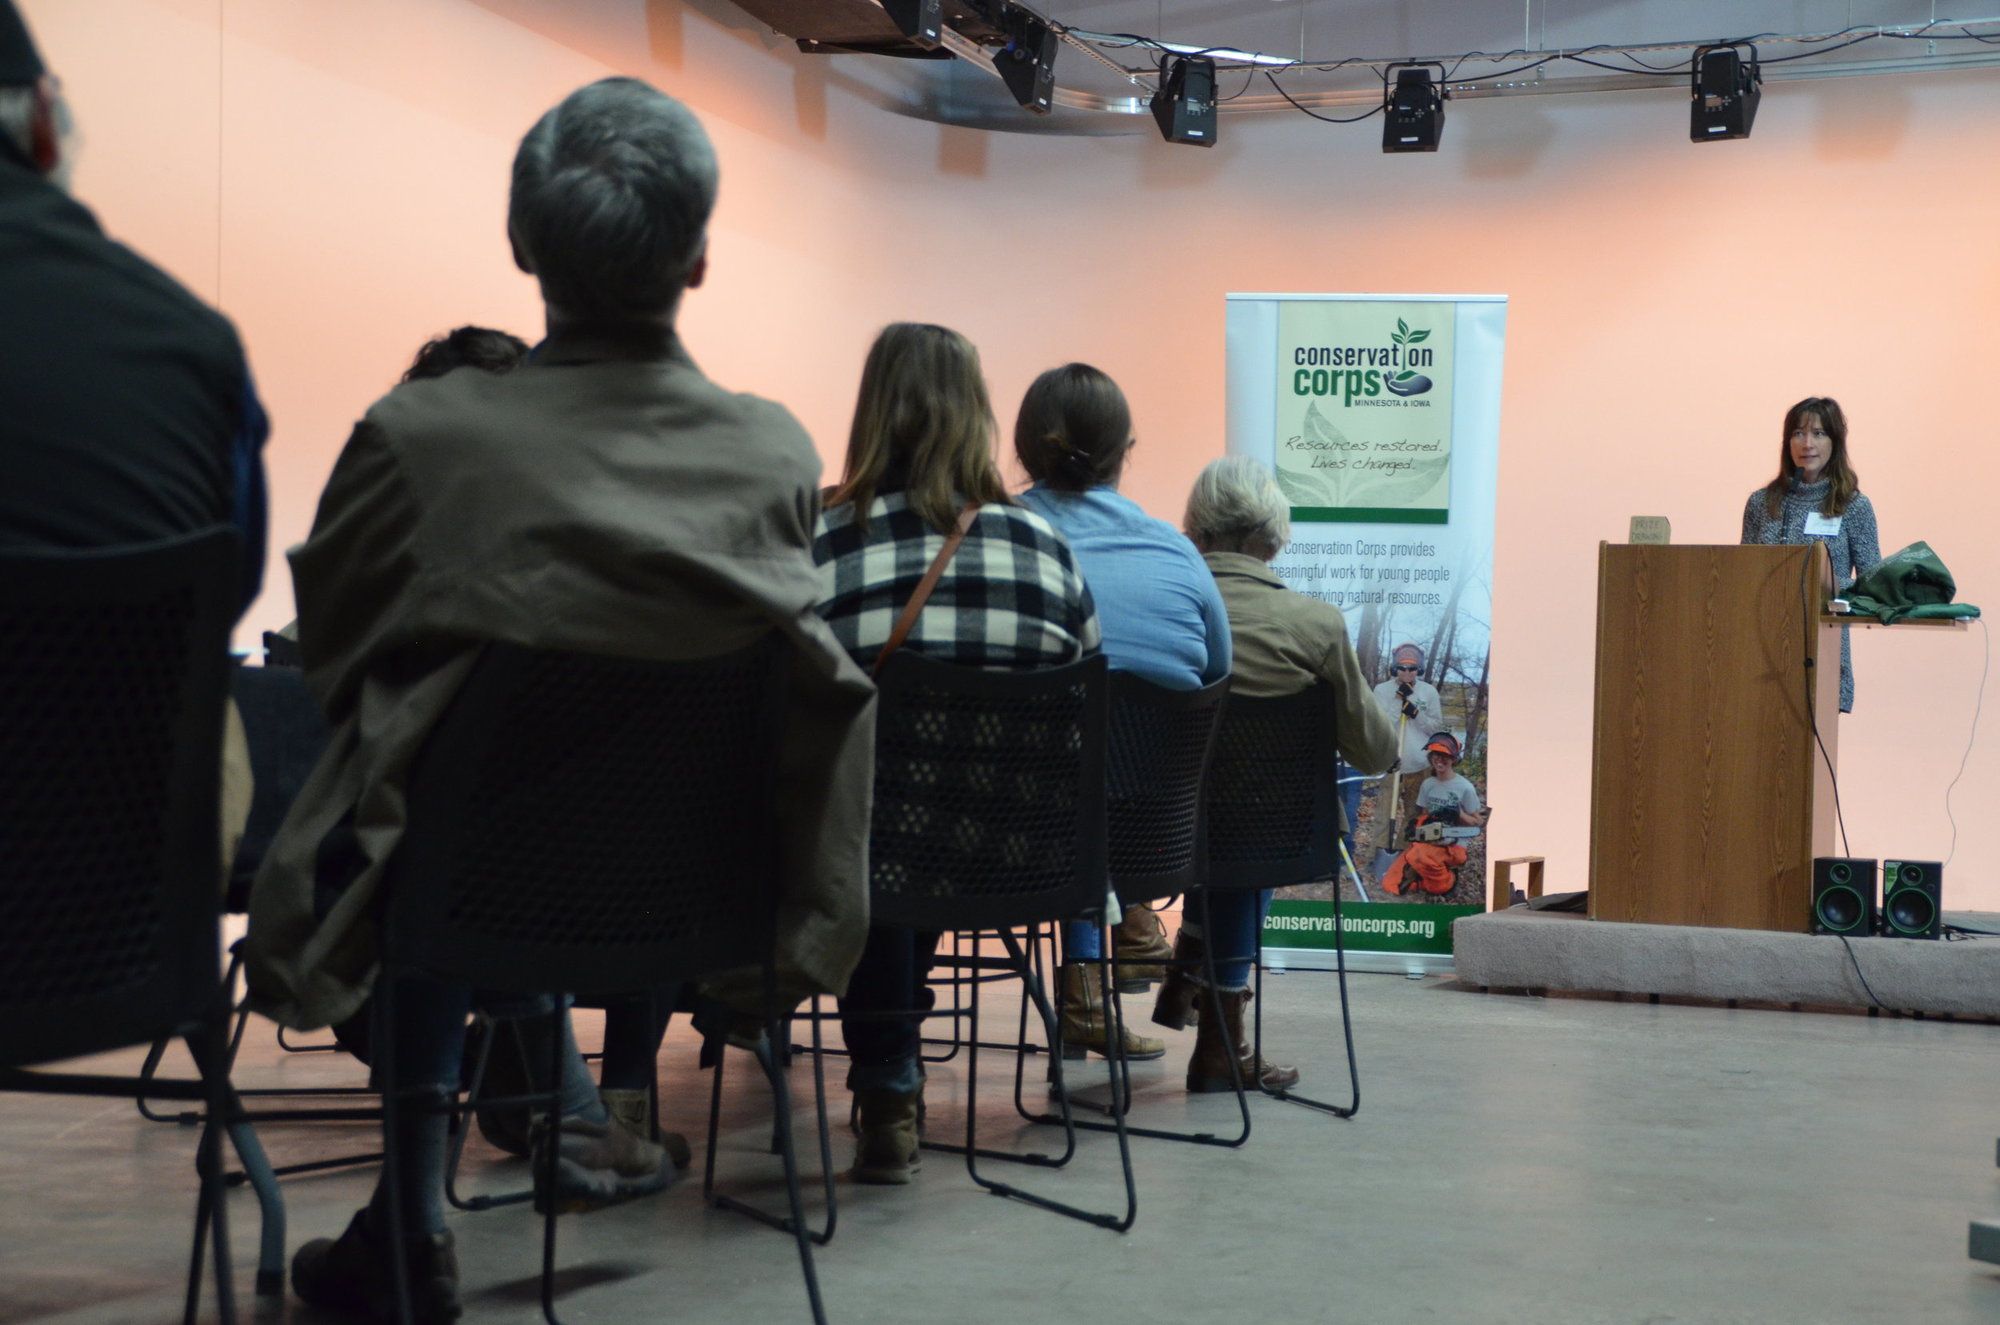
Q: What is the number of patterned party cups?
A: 0